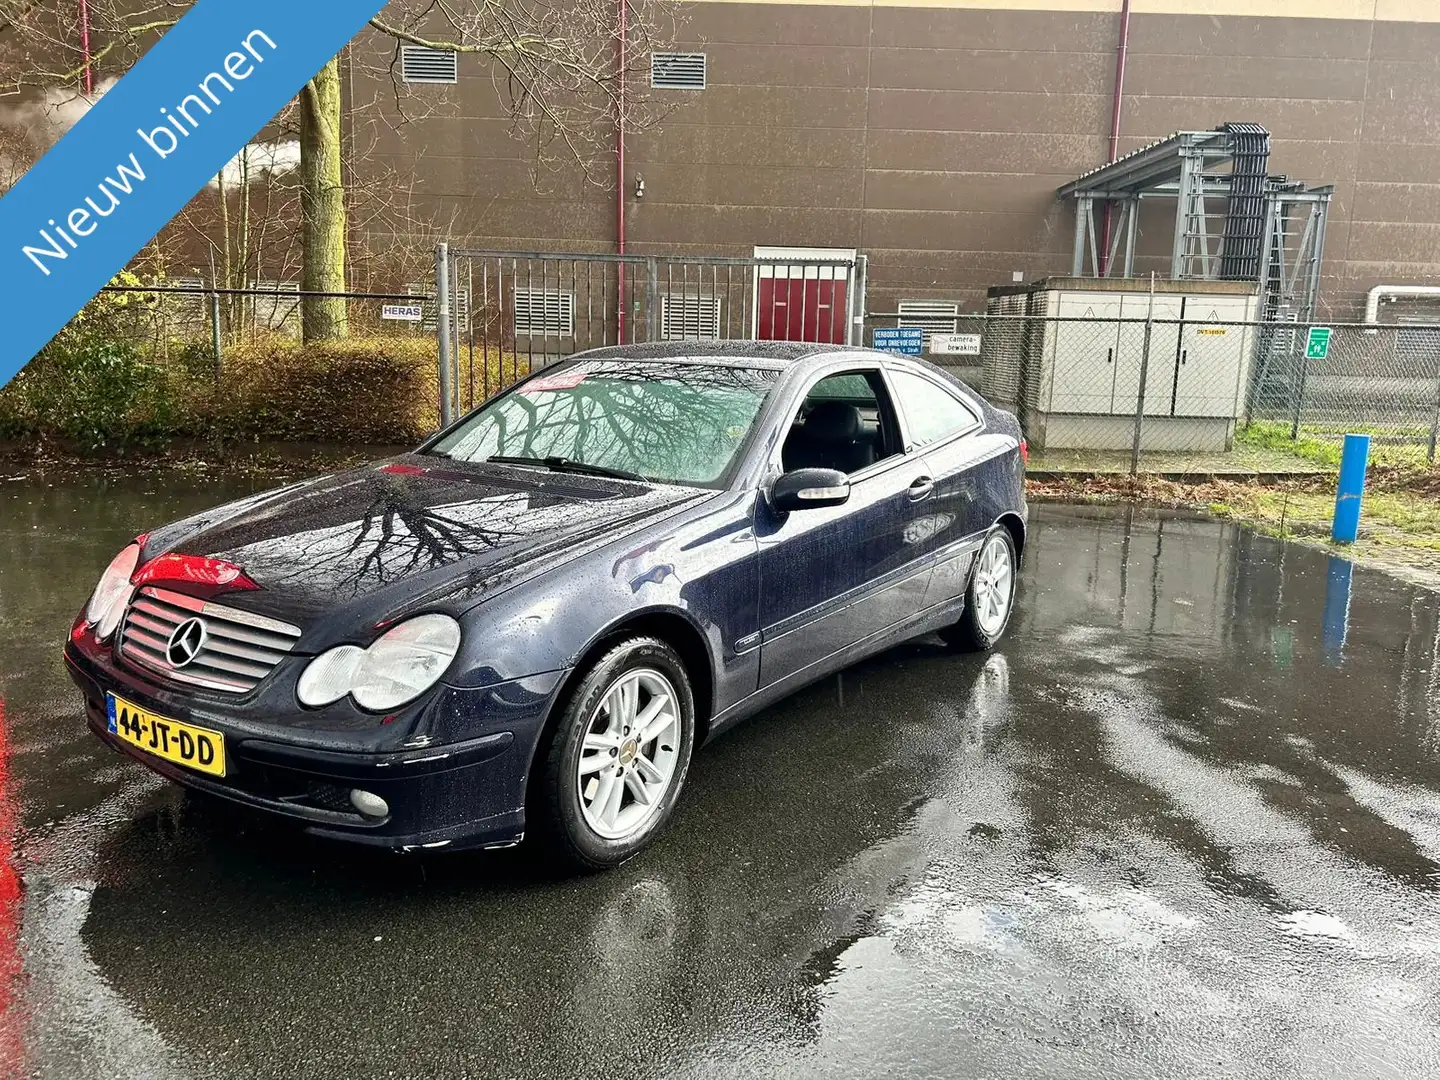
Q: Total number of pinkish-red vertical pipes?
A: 3